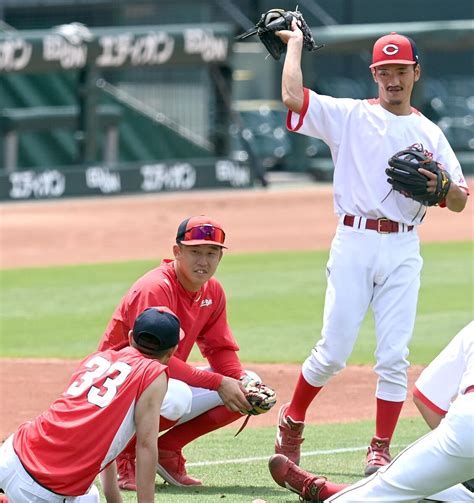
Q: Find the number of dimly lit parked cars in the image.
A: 0